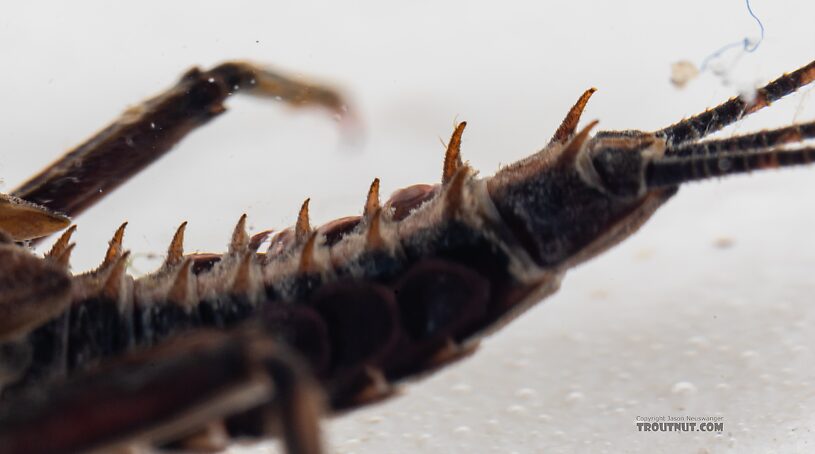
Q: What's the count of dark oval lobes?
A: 3